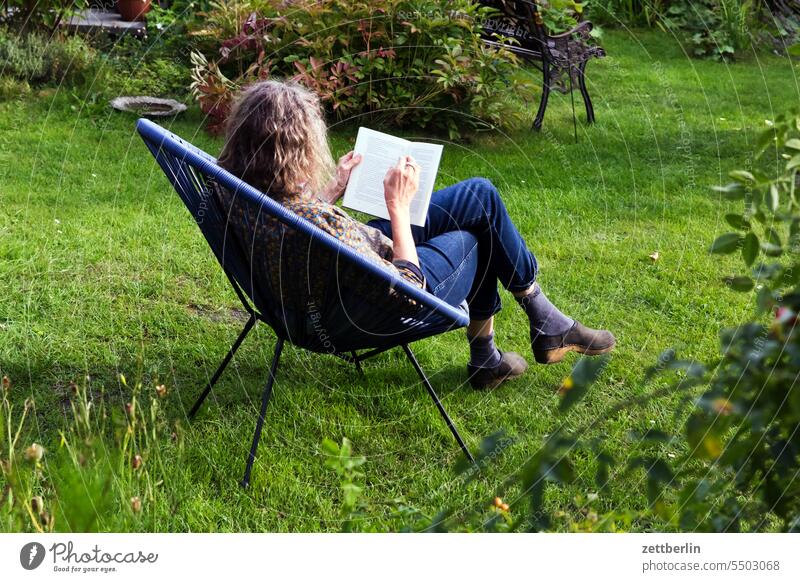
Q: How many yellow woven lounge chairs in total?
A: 0